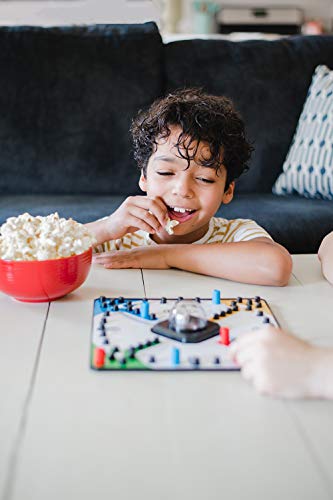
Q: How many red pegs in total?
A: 2